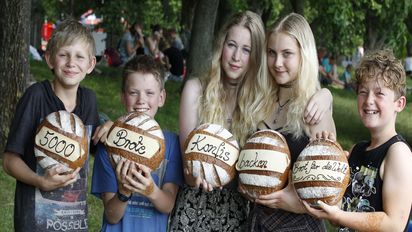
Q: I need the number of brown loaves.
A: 5